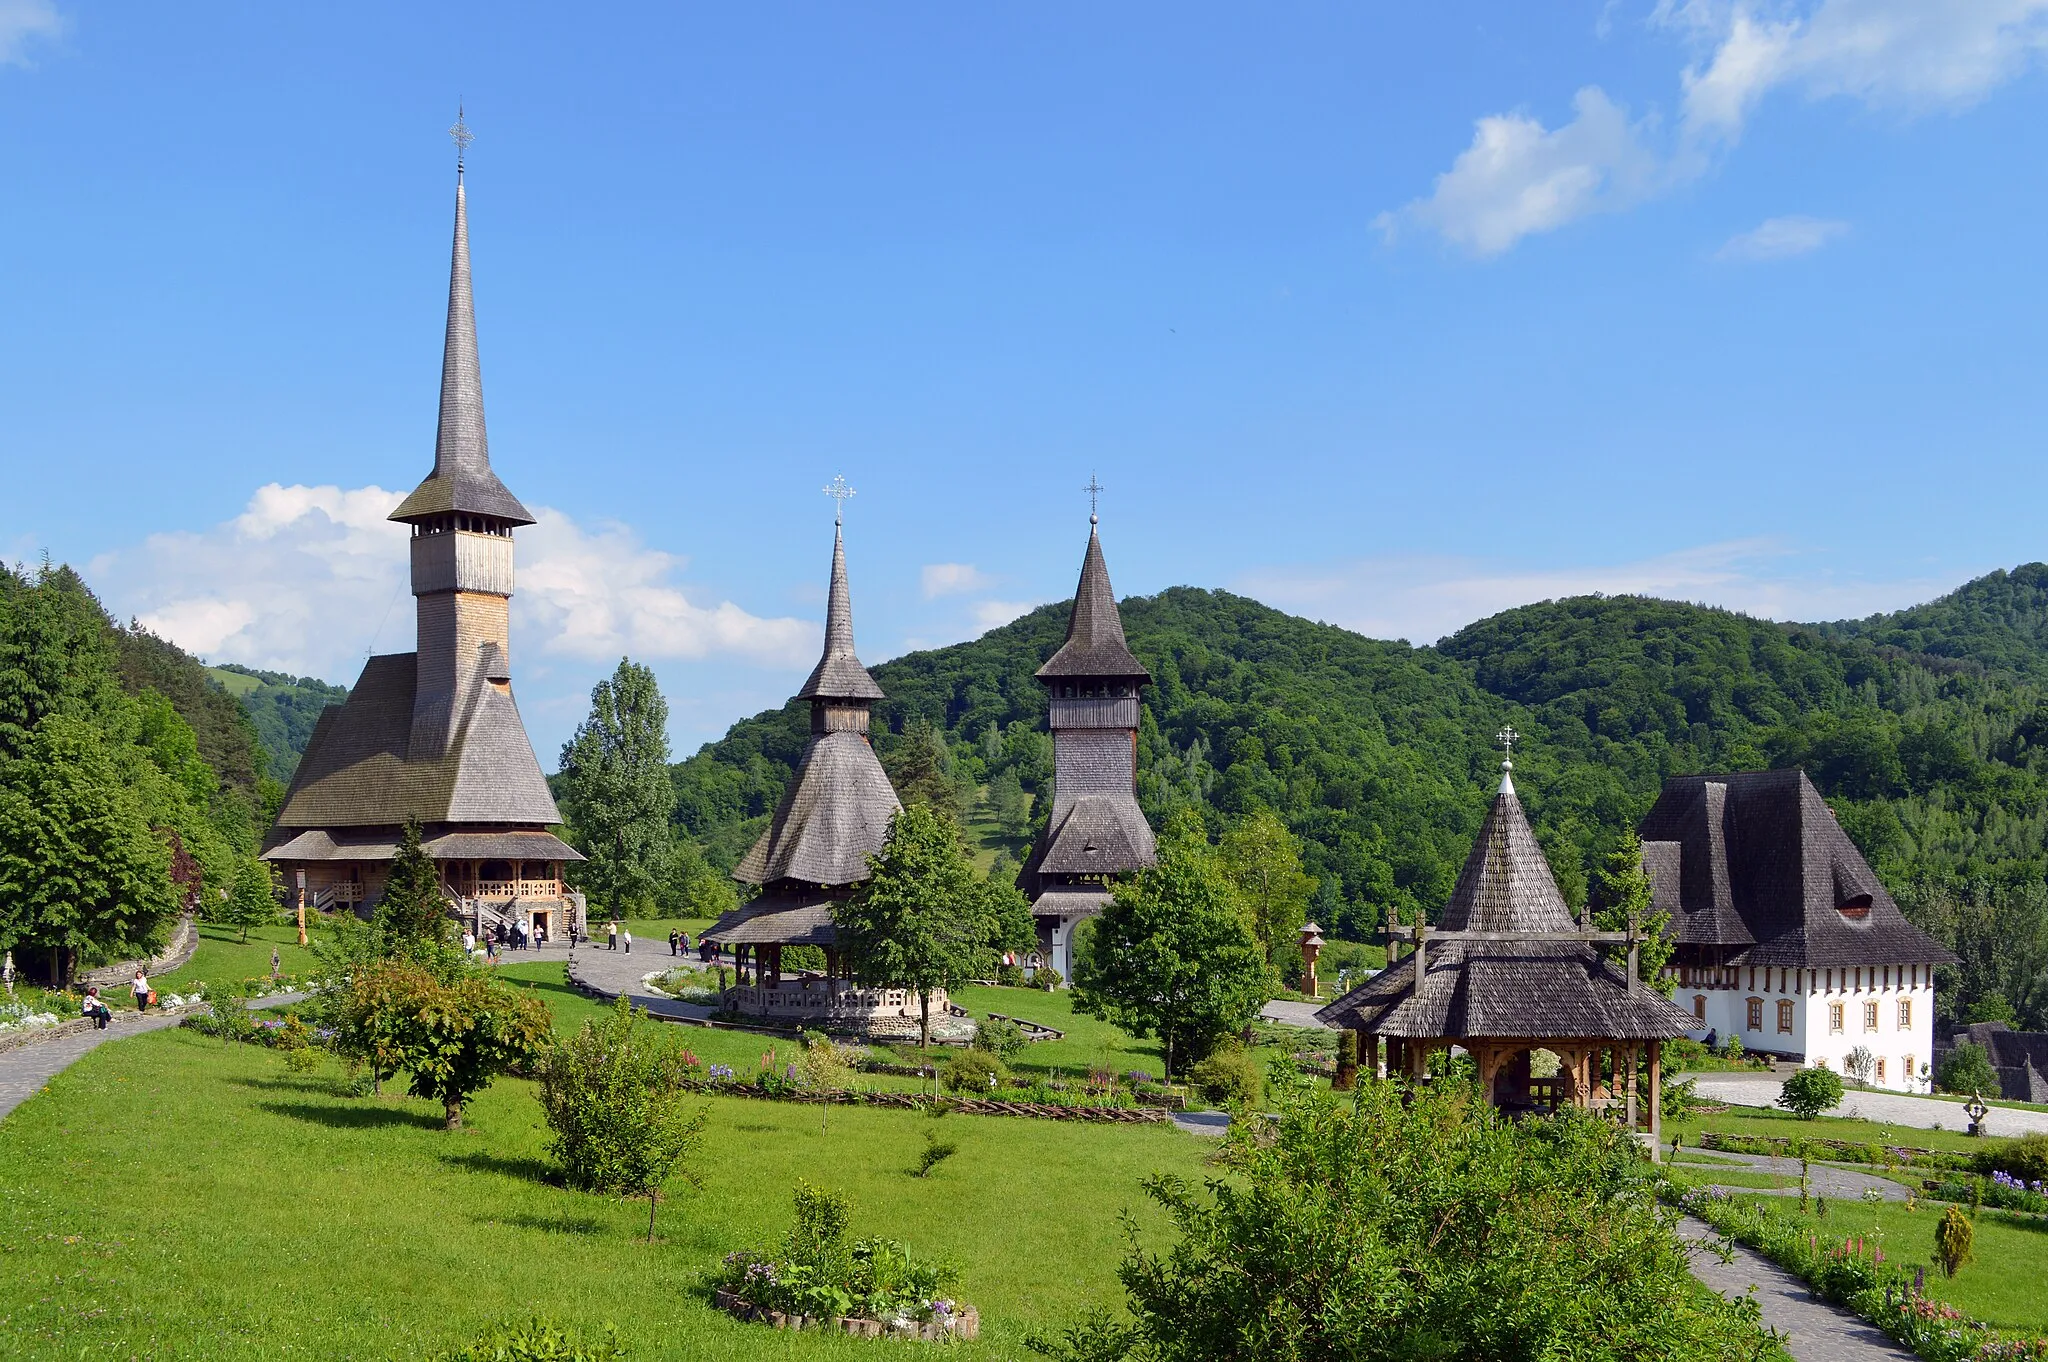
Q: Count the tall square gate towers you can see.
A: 1